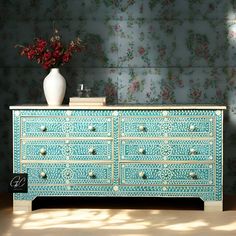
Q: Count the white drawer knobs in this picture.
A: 12